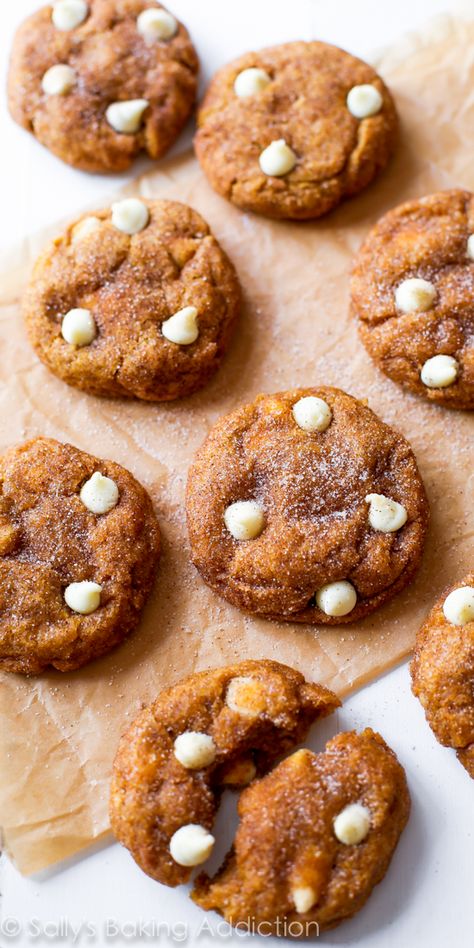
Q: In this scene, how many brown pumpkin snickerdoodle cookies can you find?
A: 8